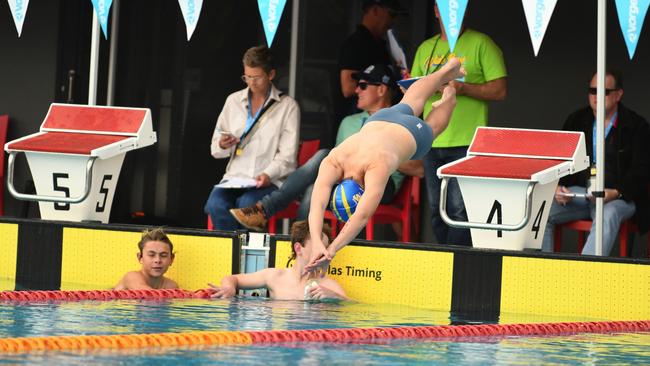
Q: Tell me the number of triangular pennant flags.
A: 7